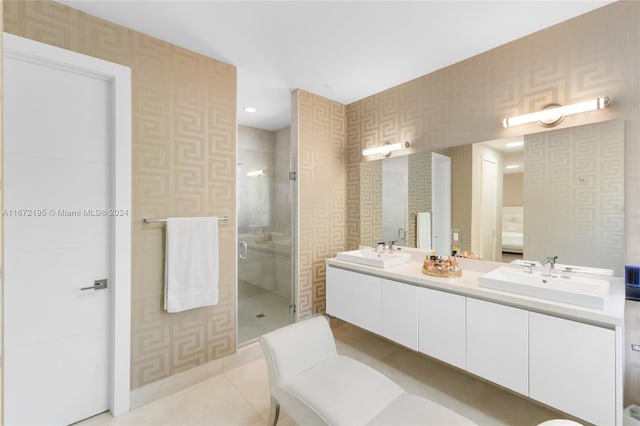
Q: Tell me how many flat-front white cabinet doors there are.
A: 6